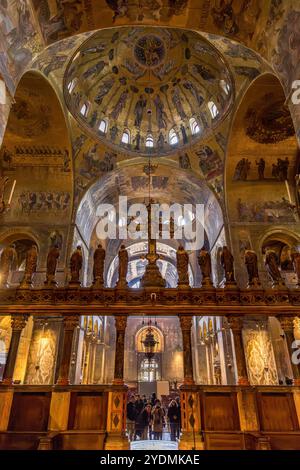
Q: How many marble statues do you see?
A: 12